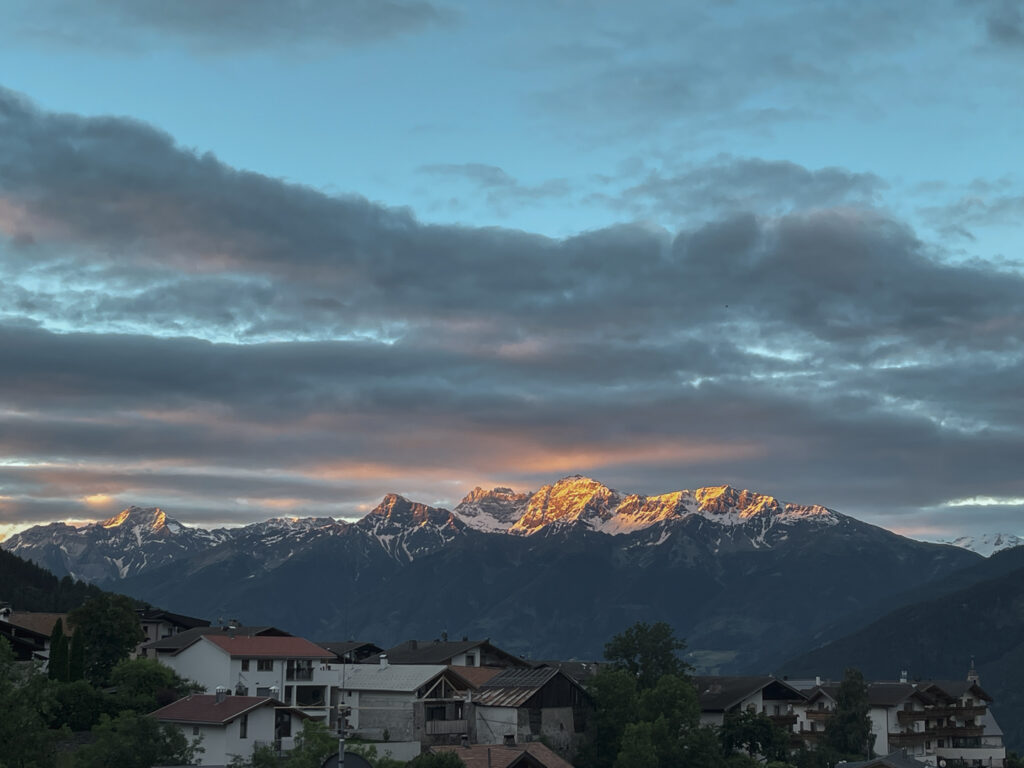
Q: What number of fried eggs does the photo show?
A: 0